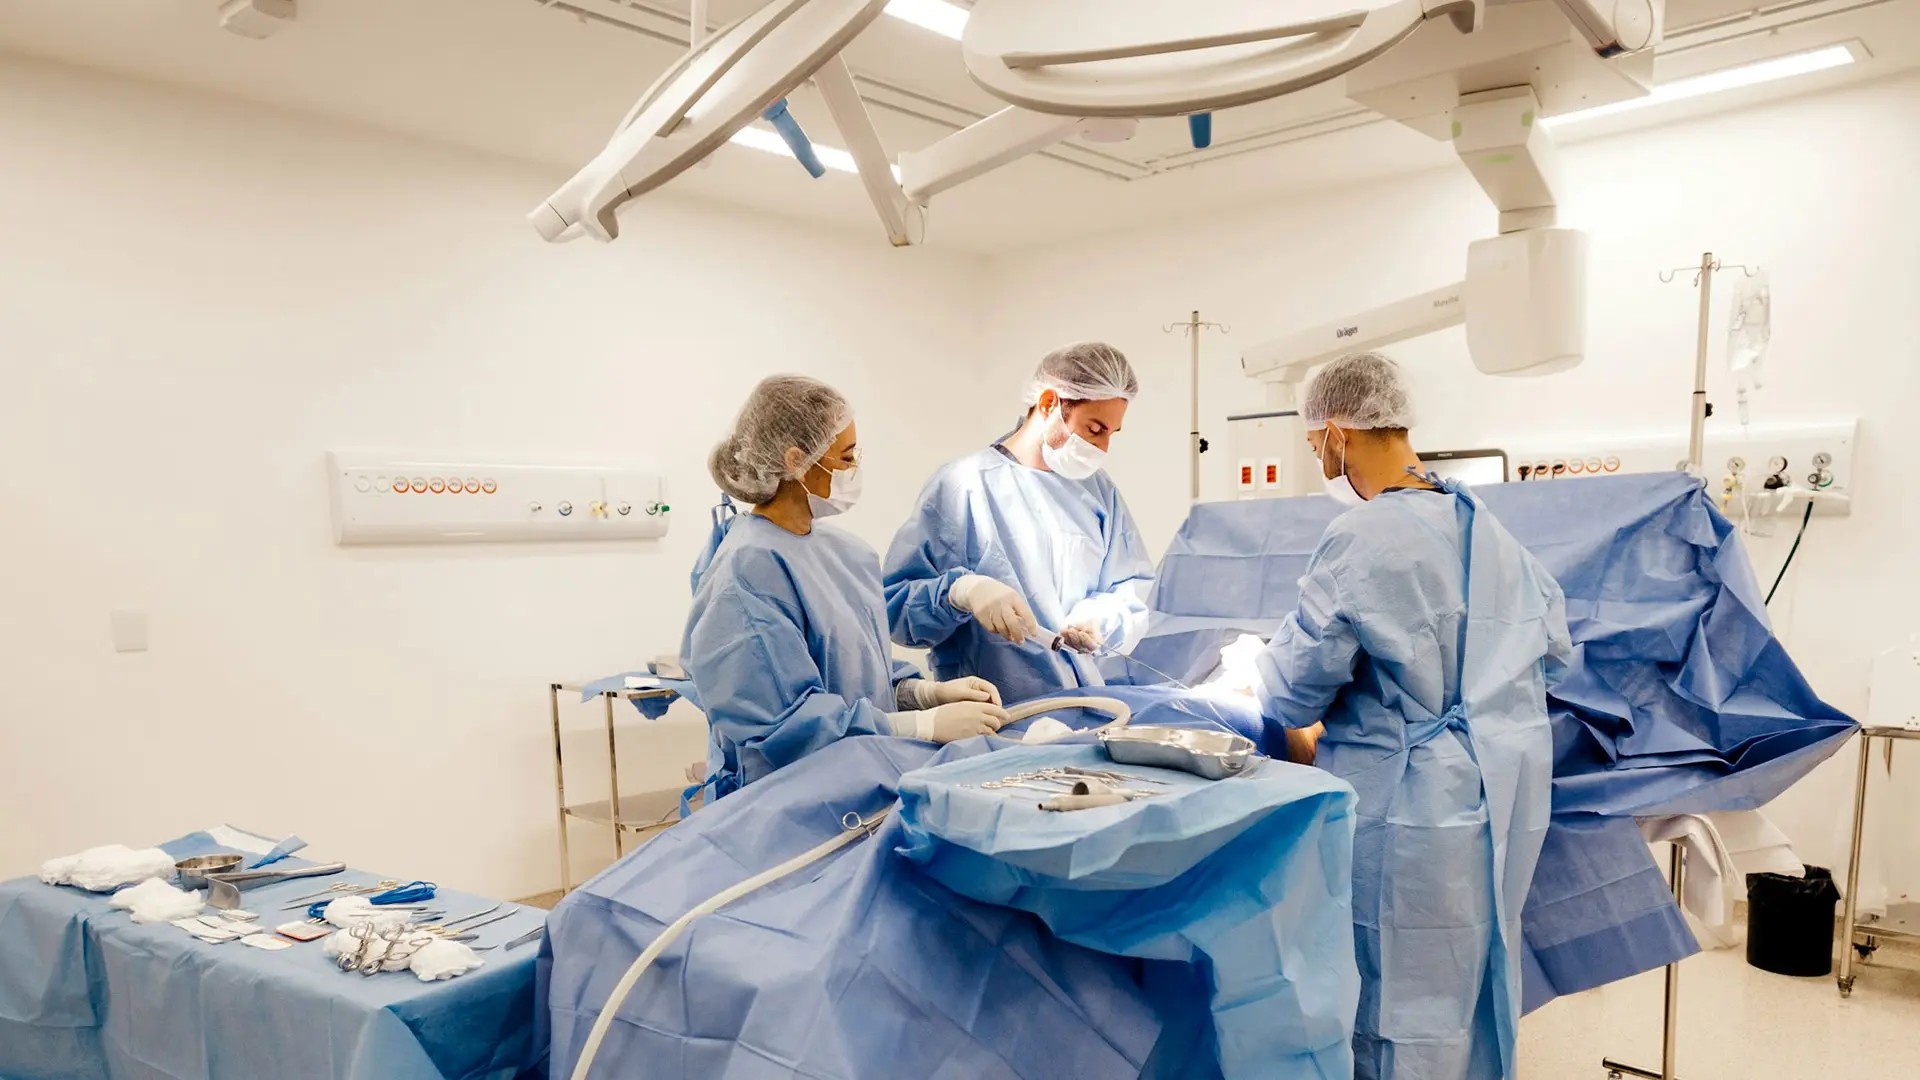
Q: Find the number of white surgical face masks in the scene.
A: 3